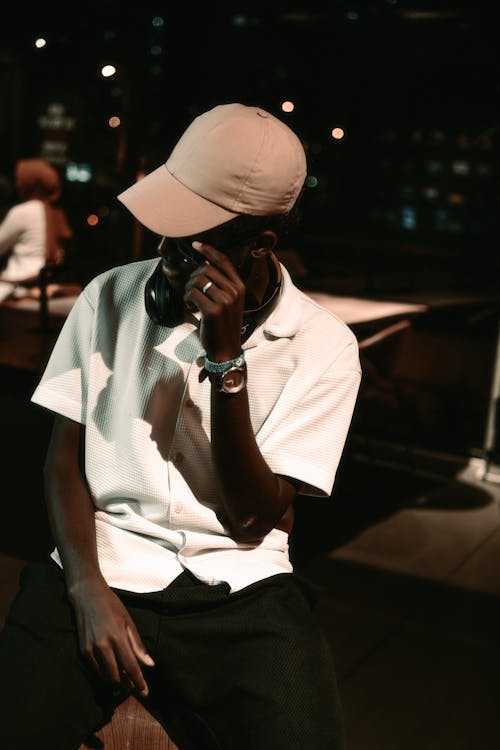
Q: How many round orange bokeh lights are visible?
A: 4